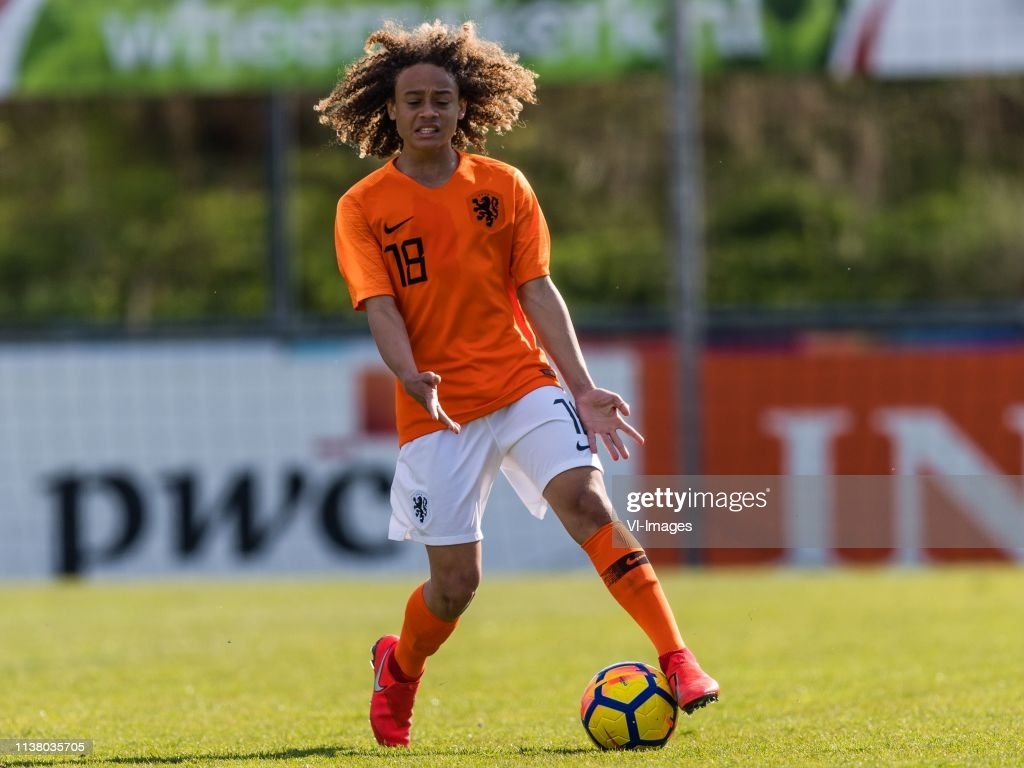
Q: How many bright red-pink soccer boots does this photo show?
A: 2